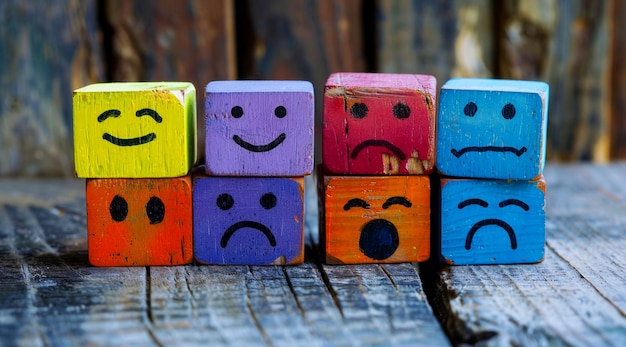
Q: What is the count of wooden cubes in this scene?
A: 8